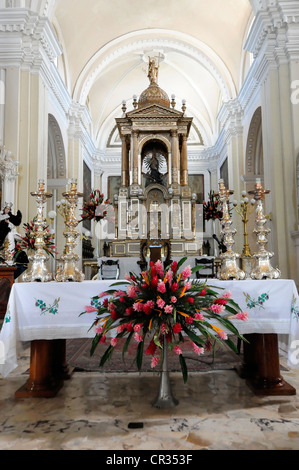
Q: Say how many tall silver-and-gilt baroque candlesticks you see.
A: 4